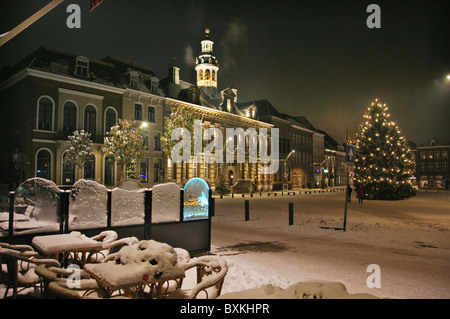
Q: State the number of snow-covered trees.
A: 3